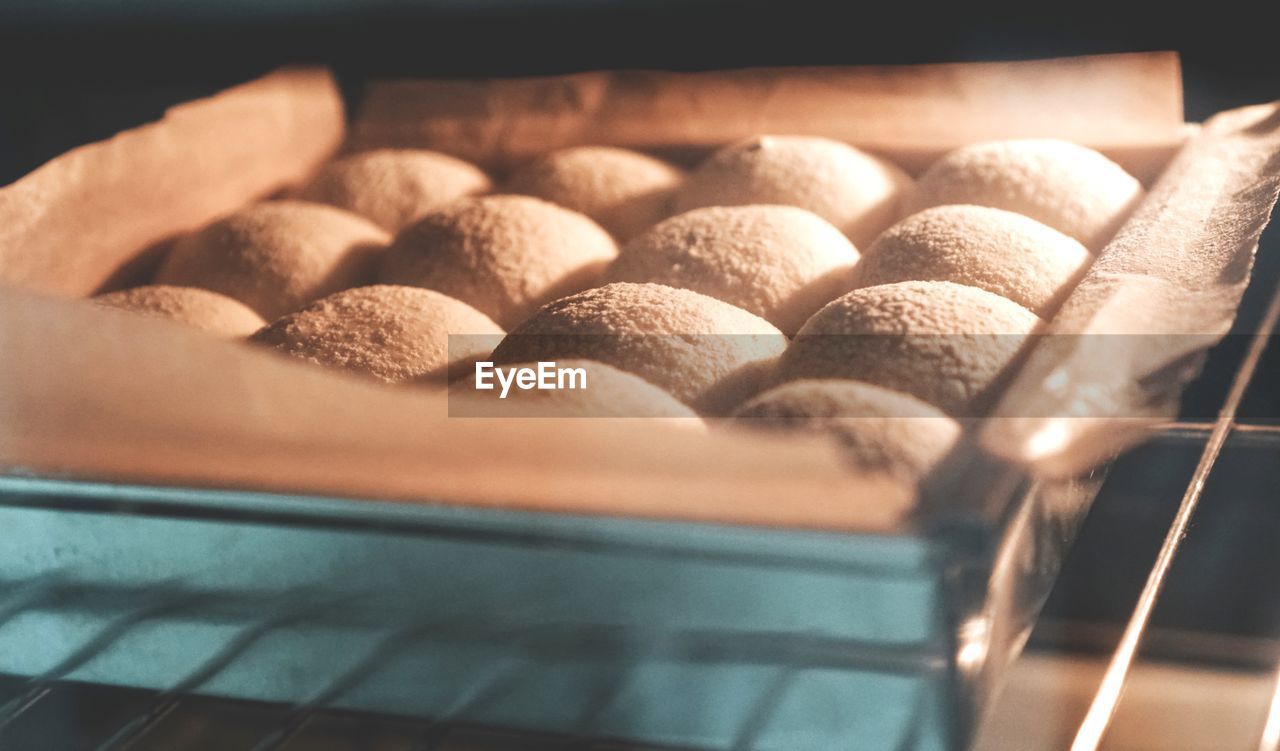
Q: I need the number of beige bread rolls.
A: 14